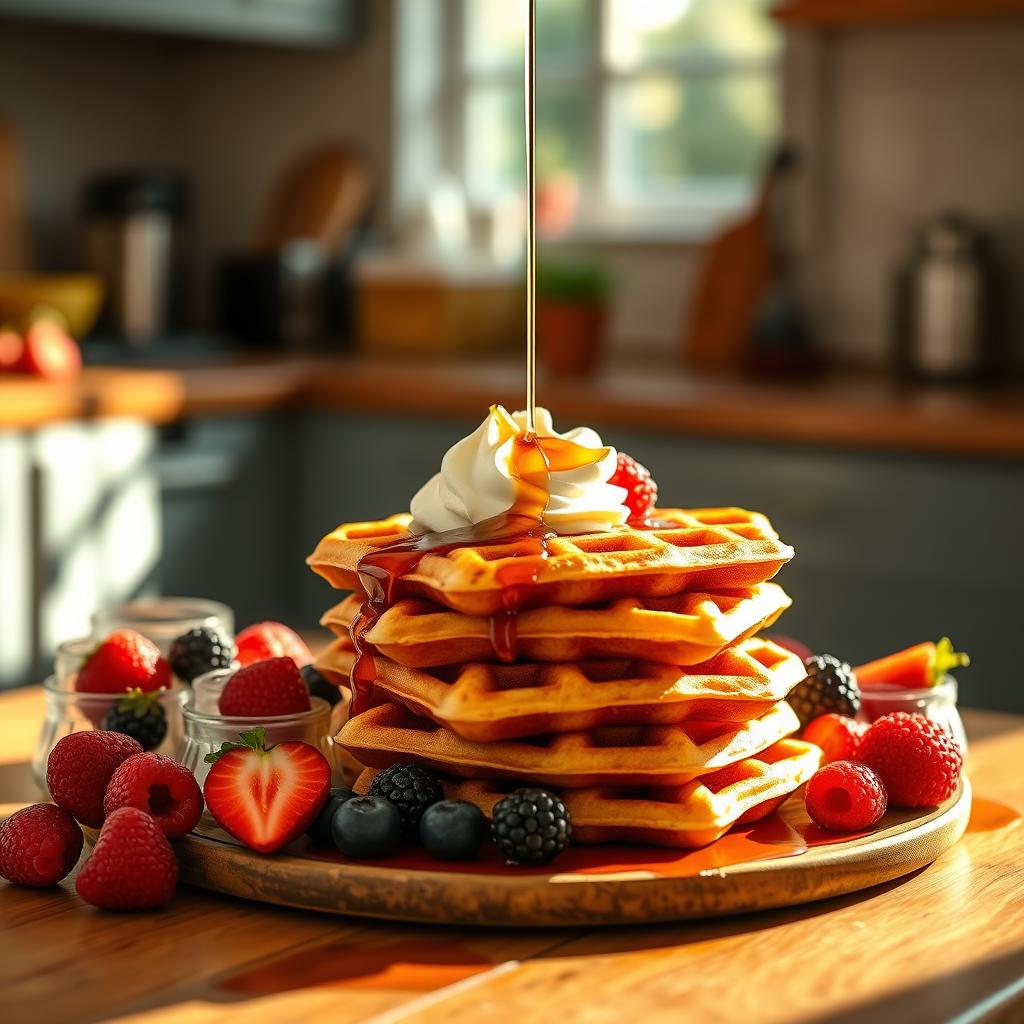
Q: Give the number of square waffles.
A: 5